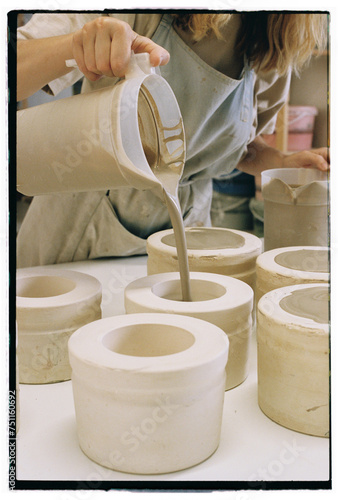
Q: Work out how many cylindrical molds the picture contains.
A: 6